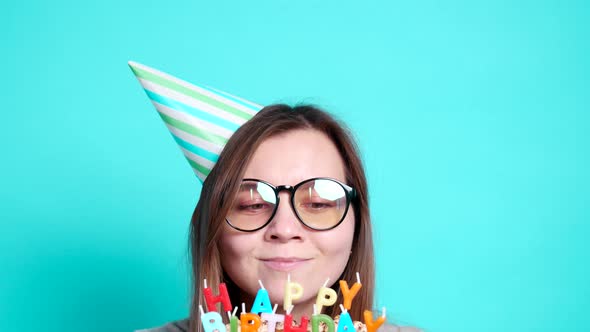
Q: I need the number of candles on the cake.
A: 13